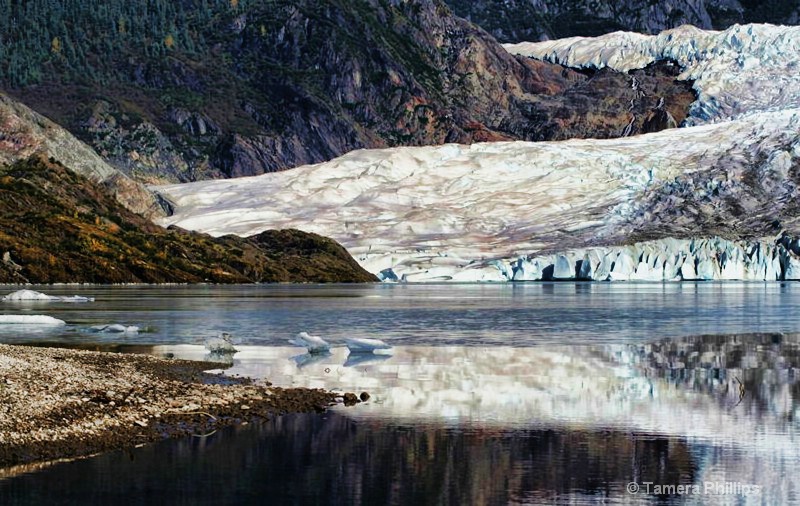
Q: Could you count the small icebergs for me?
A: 6